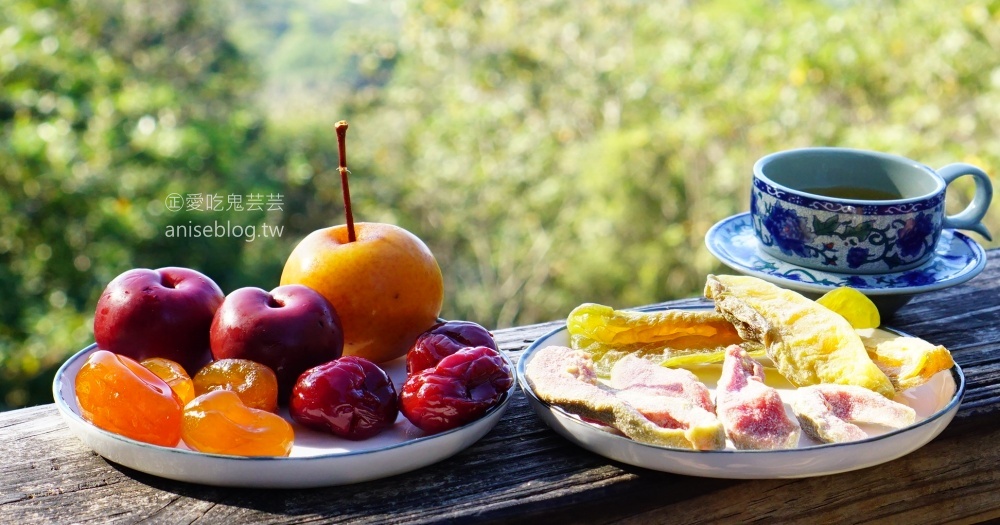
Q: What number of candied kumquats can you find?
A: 4